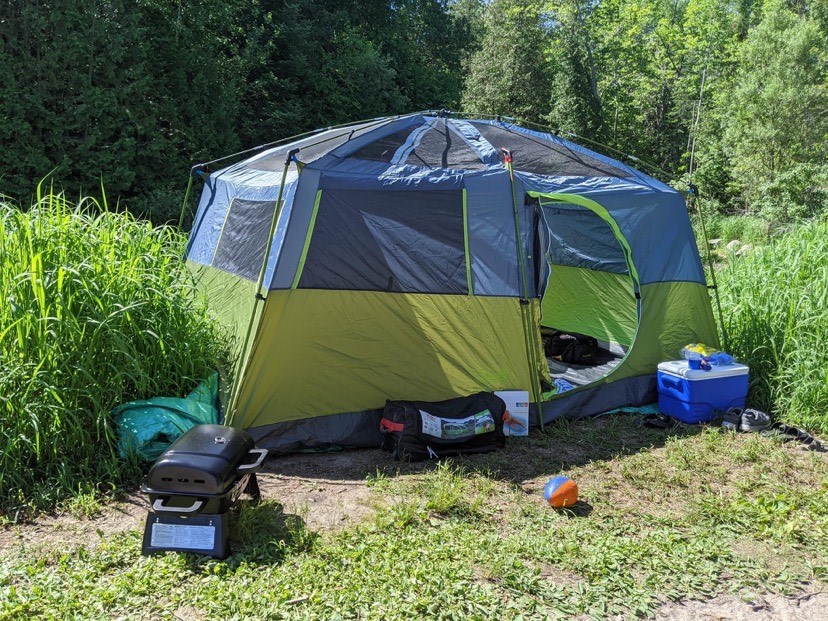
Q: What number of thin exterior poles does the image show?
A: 4